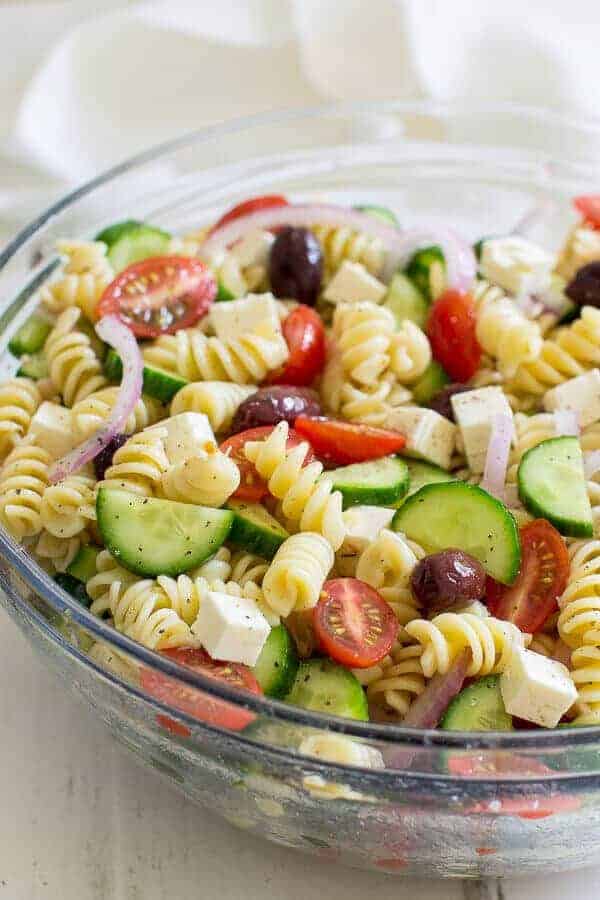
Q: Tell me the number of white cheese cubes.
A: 11